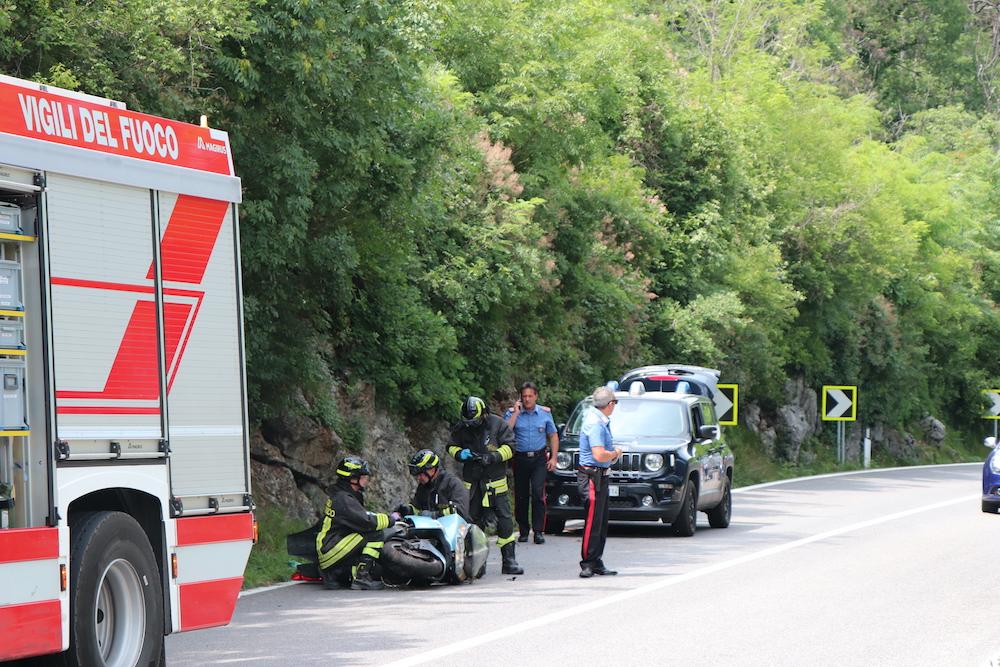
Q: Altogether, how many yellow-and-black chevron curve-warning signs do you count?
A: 3